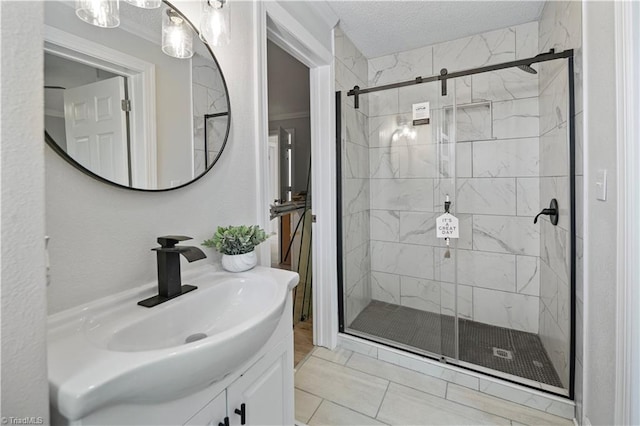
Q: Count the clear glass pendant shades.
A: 4